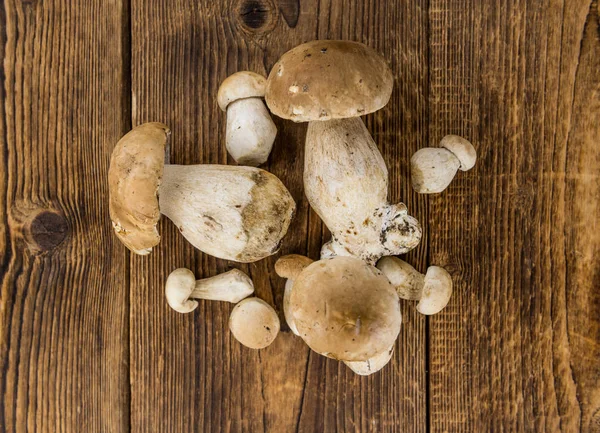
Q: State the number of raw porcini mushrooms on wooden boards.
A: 9